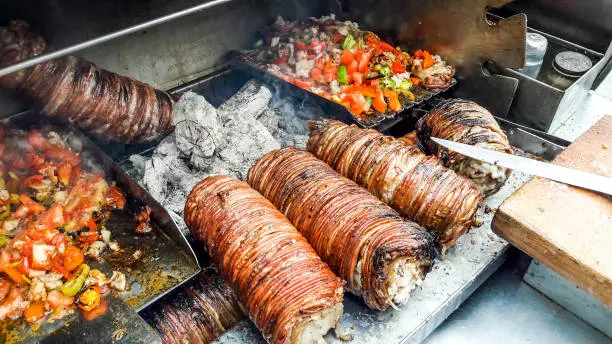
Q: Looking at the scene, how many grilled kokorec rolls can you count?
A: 6